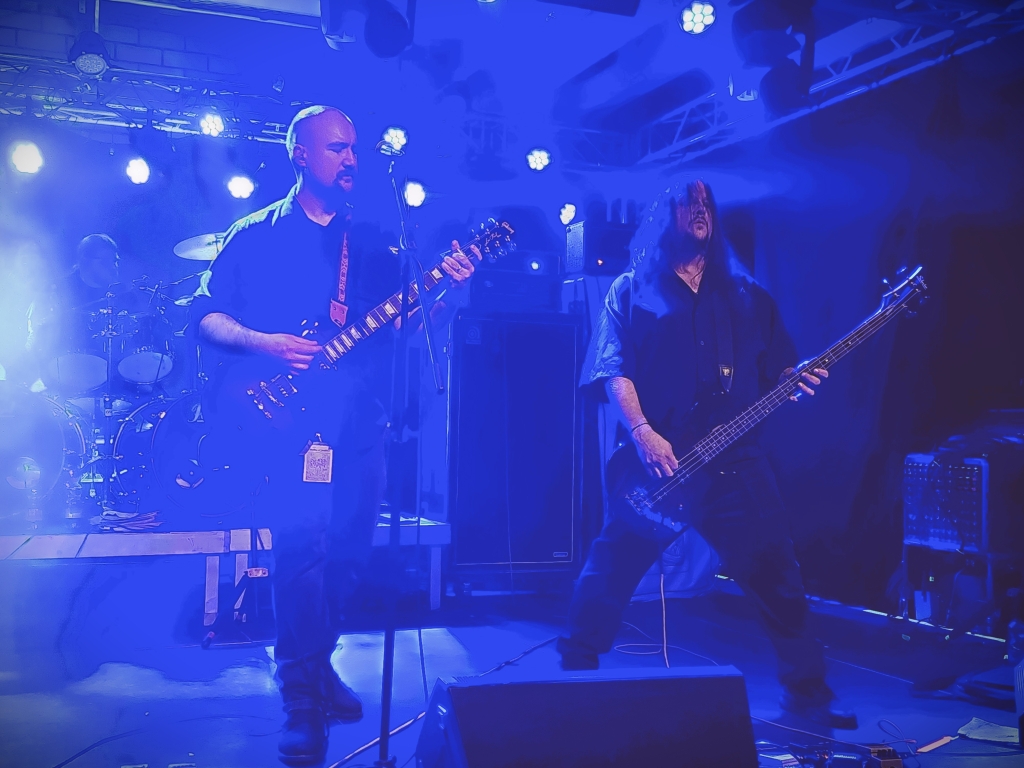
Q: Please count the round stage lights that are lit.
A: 9